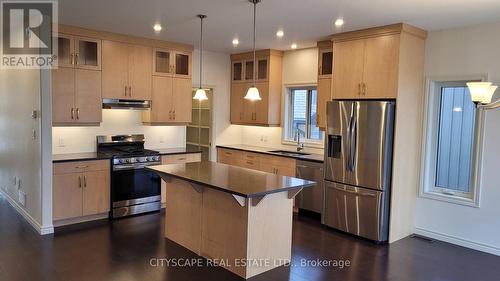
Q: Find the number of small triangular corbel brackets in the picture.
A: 5